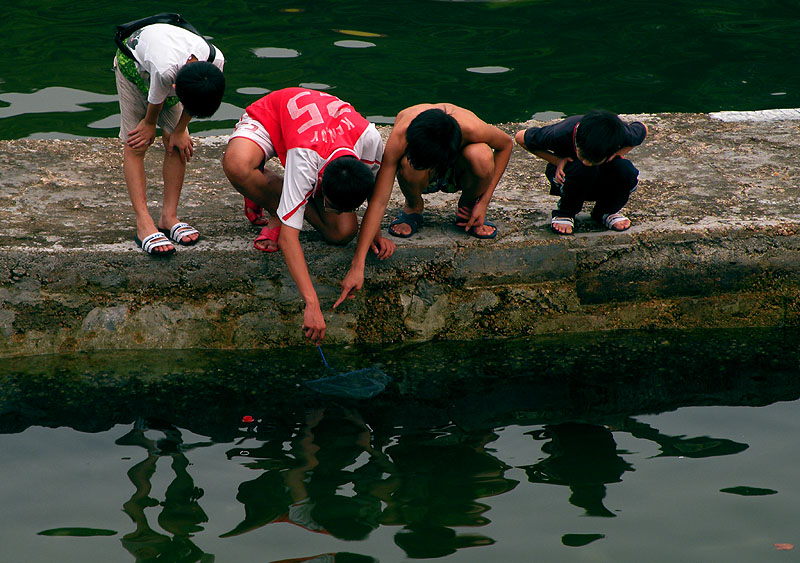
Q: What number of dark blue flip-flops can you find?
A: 2